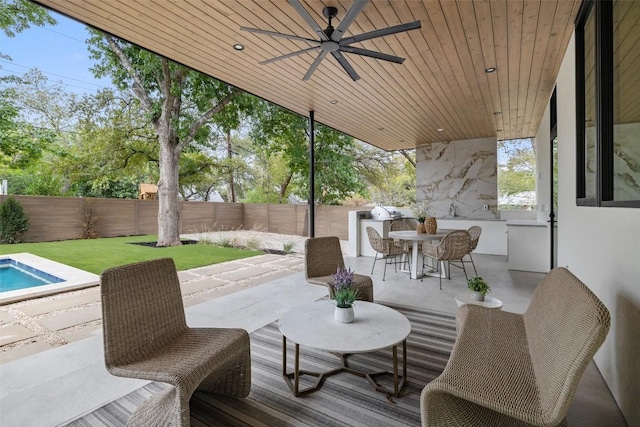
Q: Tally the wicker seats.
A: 7